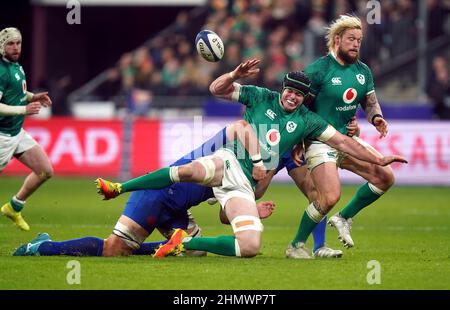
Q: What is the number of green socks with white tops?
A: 5